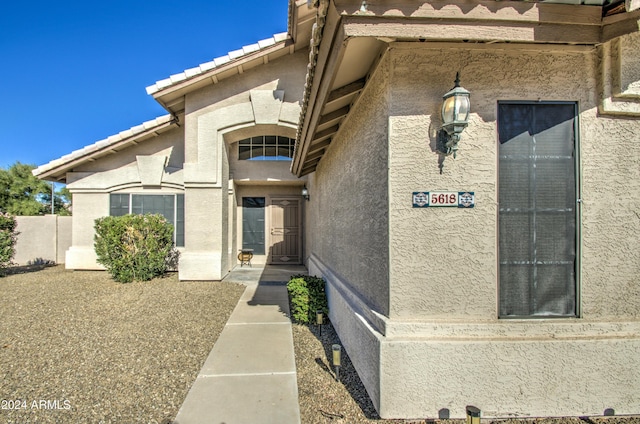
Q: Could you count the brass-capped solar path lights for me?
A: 3